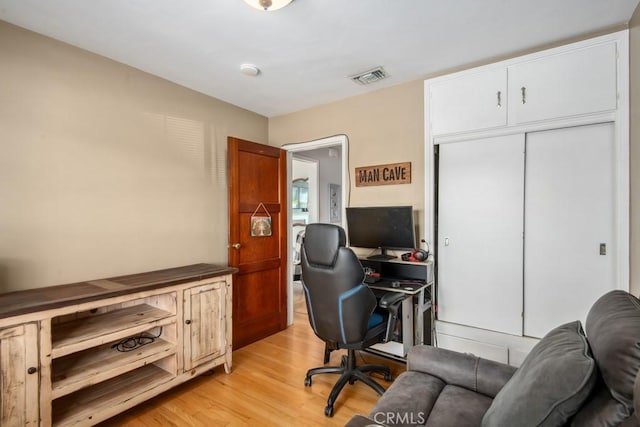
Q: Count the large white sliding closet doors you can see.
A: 2